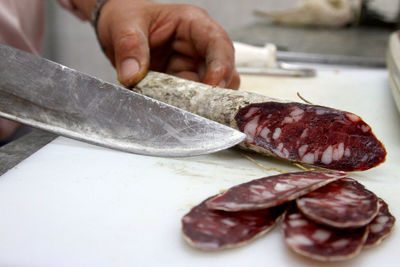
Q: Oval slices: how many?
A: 5